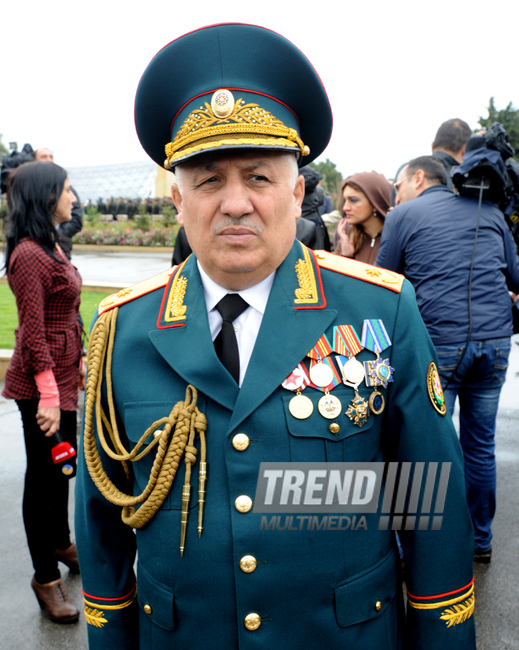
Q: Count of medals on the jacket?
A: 8